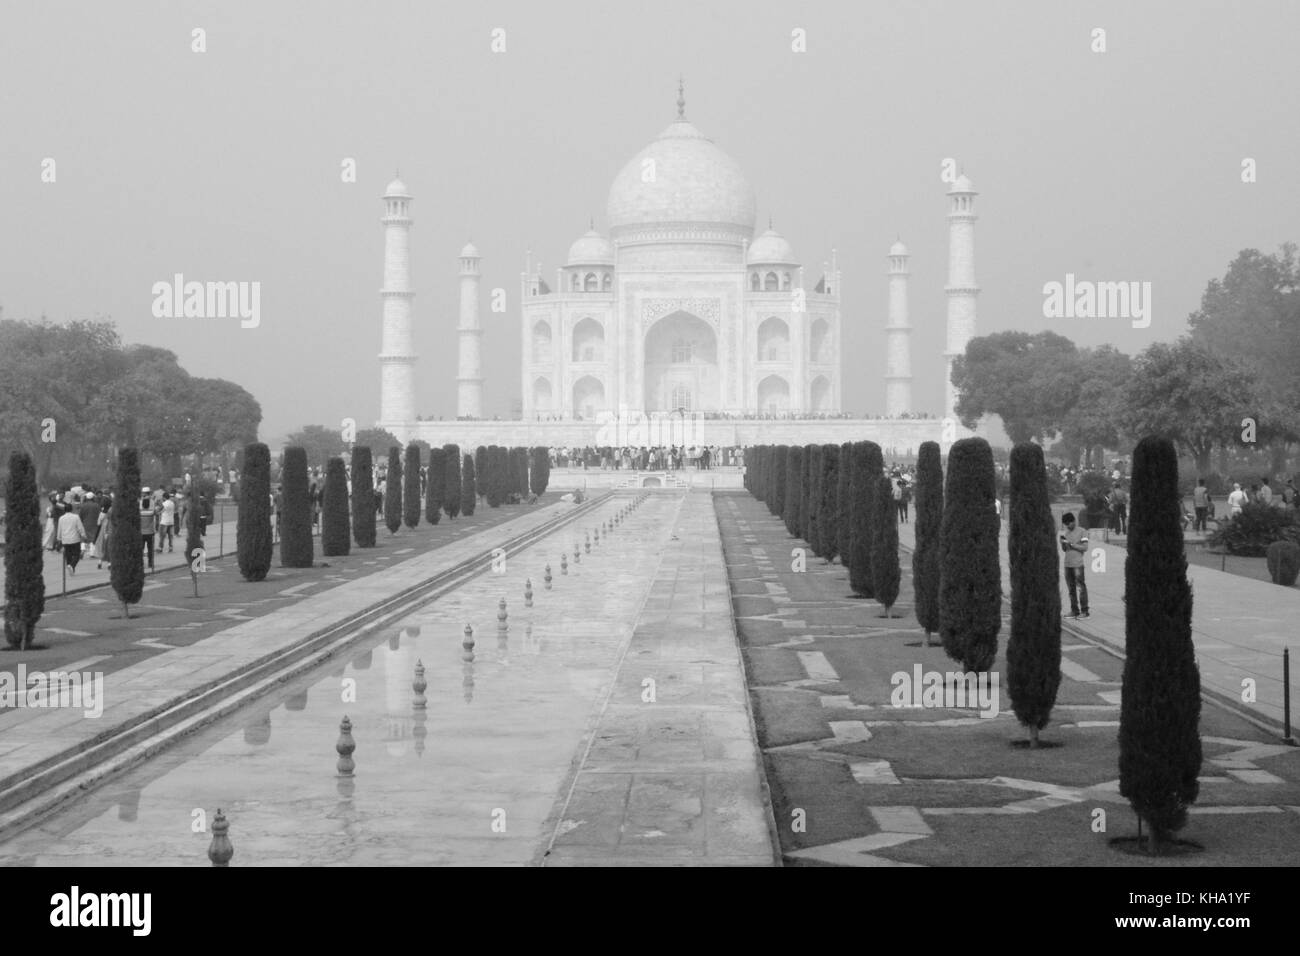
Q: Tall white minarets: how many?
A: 4